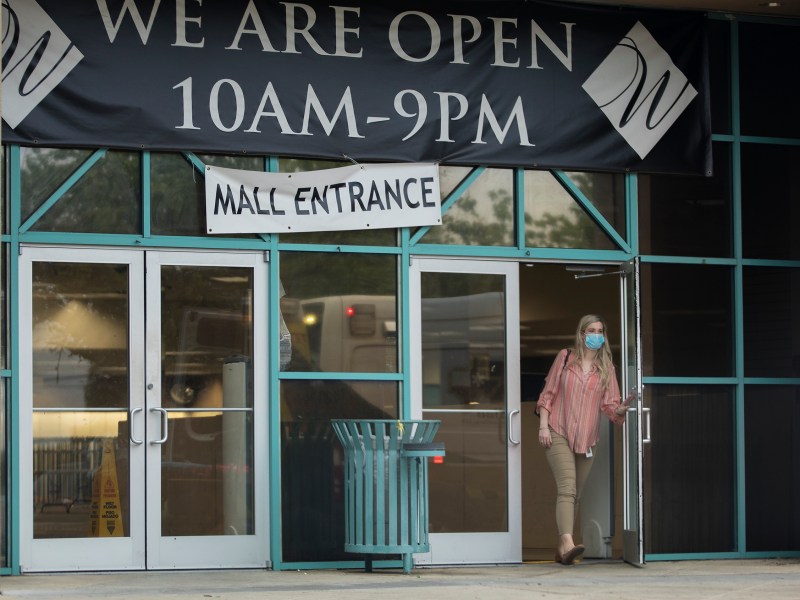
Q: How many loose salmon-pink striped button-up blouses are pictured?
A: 1